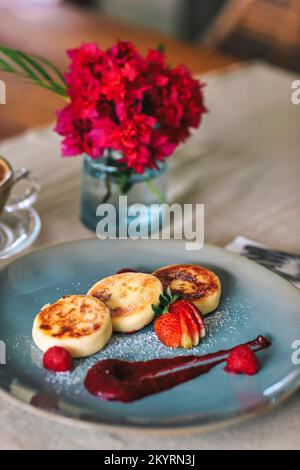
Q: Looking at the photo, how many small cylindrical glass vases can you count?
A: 1